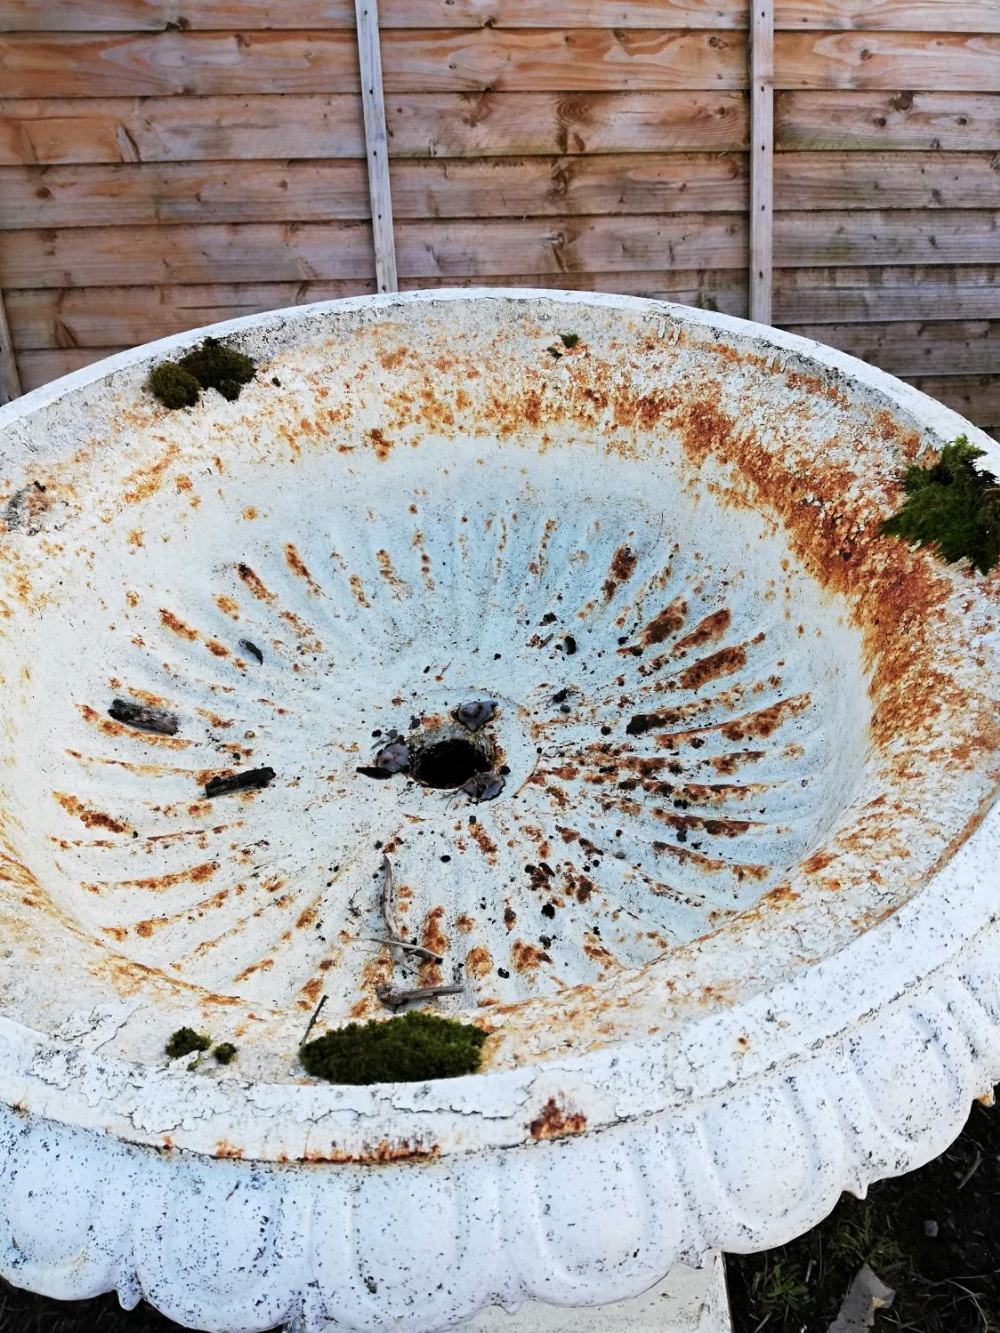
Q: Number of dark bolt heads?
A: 3